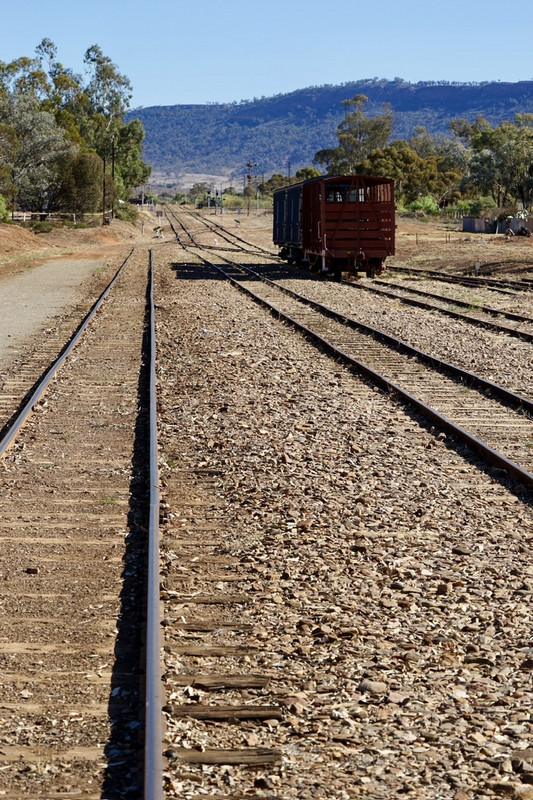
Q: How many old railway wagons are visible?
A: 2